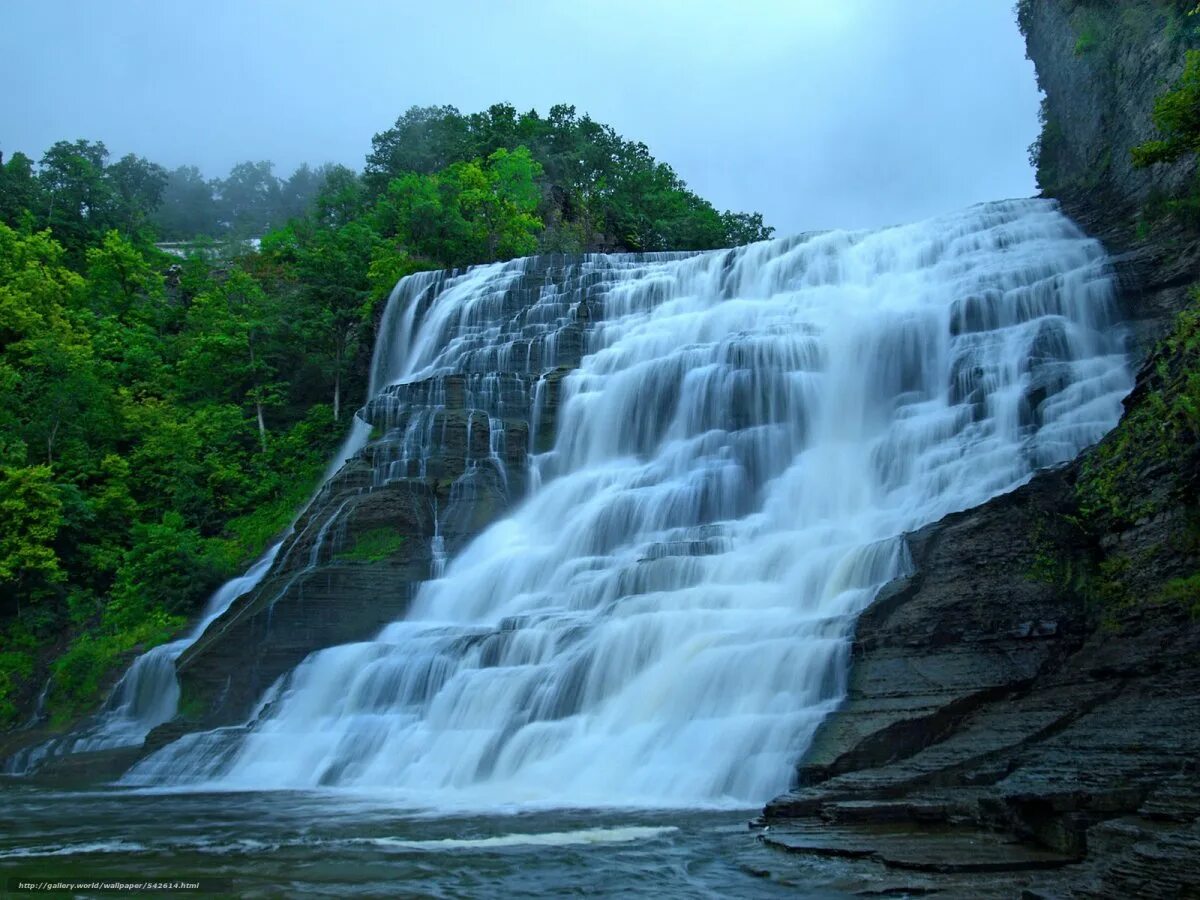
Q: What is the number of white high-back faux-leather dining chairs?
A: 0